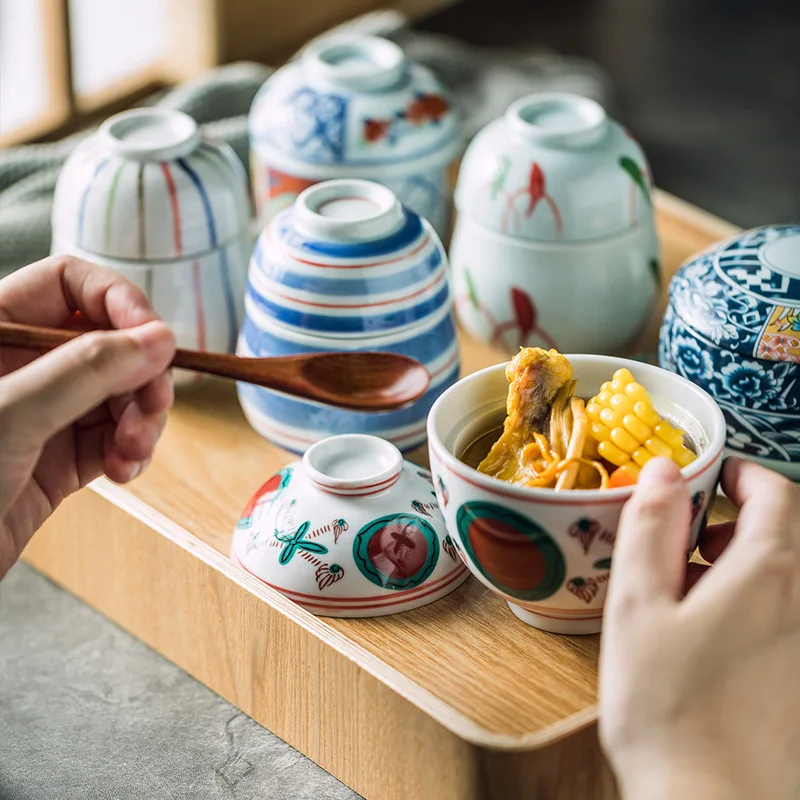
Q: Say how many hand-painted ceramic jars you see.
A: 6